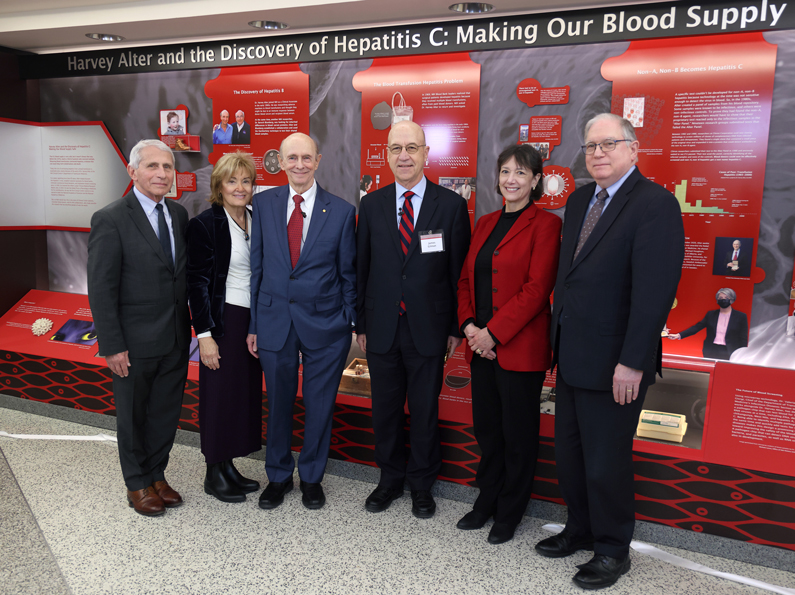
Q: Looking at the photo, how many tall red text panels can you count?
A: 3